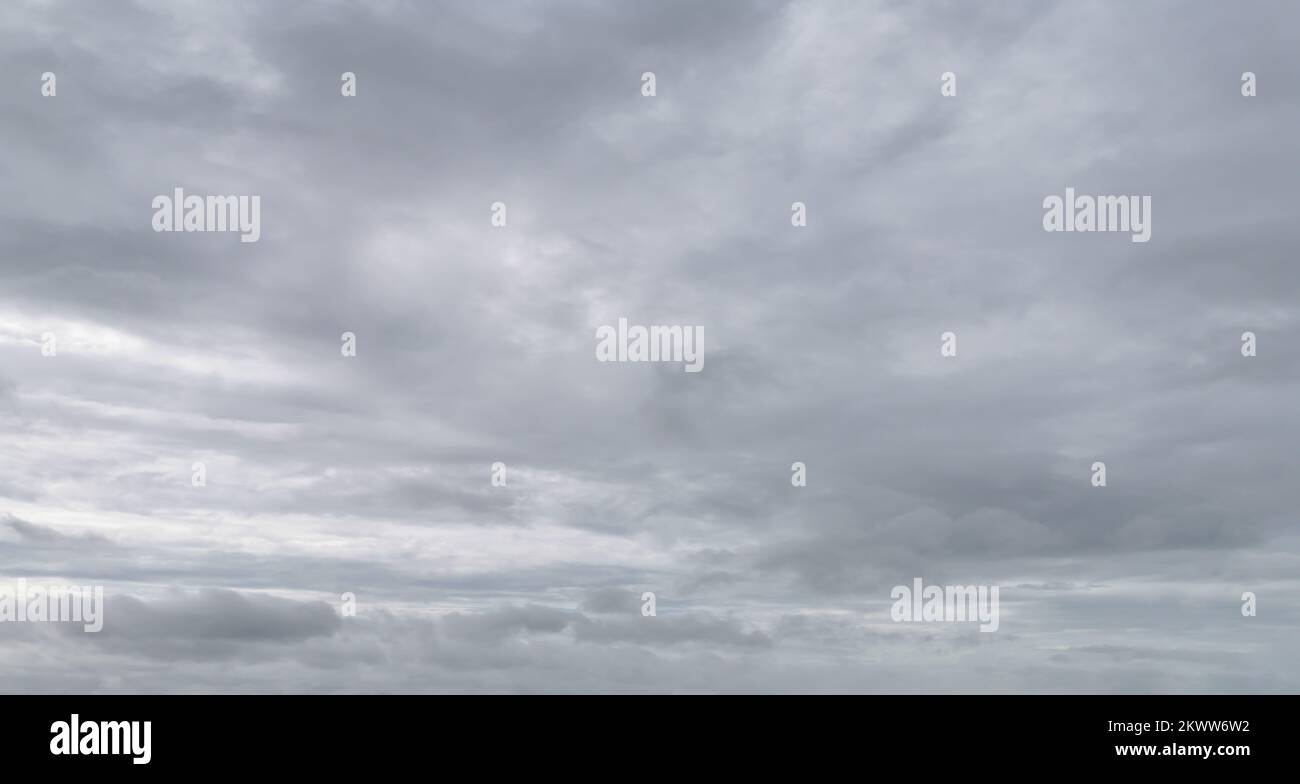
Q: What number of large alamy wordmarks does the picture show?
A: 6